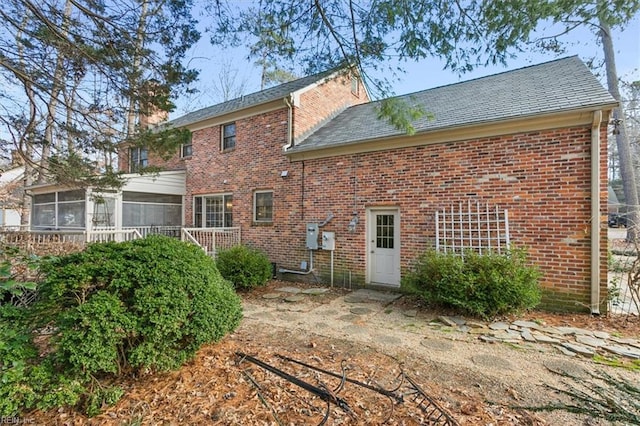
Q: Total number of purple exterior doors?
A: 0